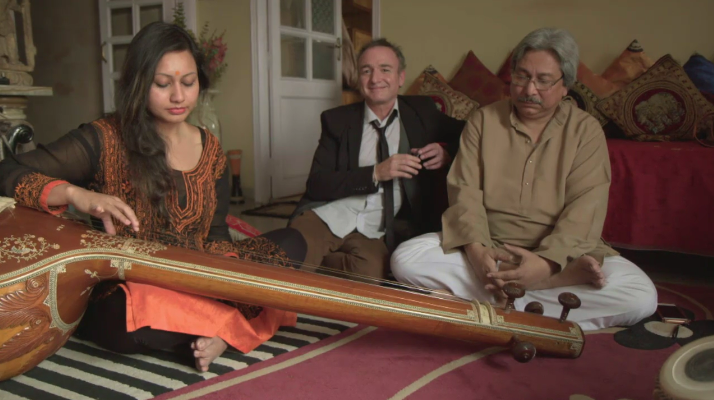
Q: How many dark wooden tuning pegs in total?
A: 4